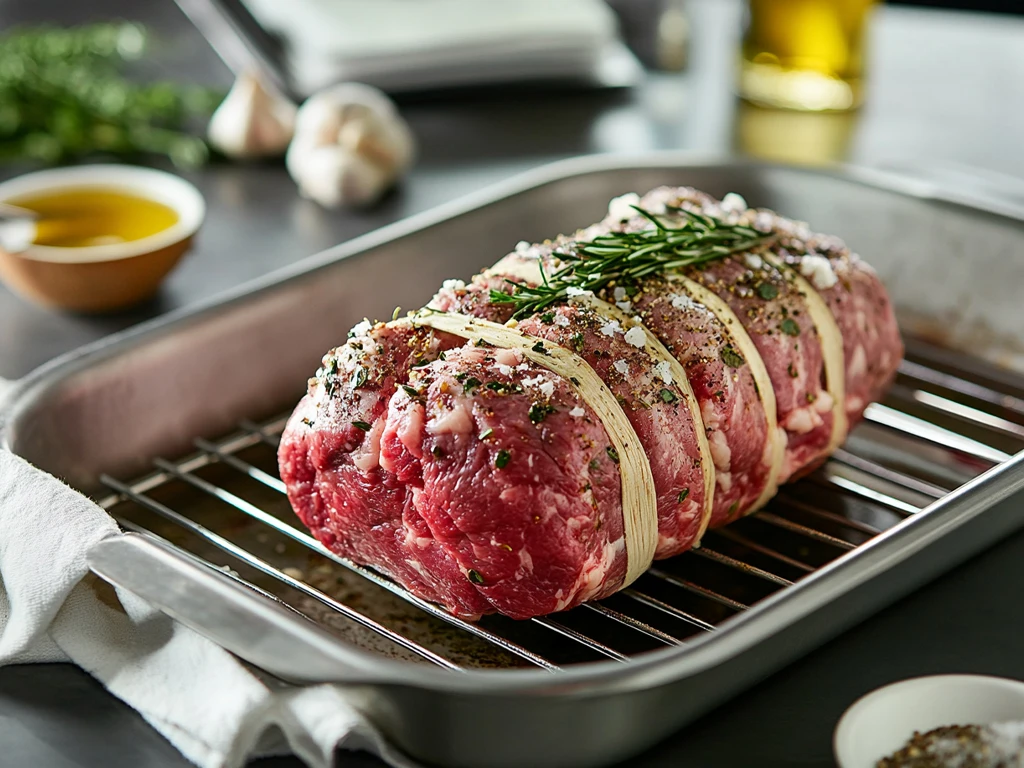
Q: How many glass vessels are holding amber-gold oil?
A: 1